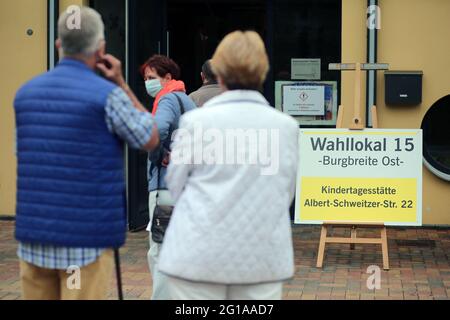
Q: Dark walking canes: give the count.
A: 1